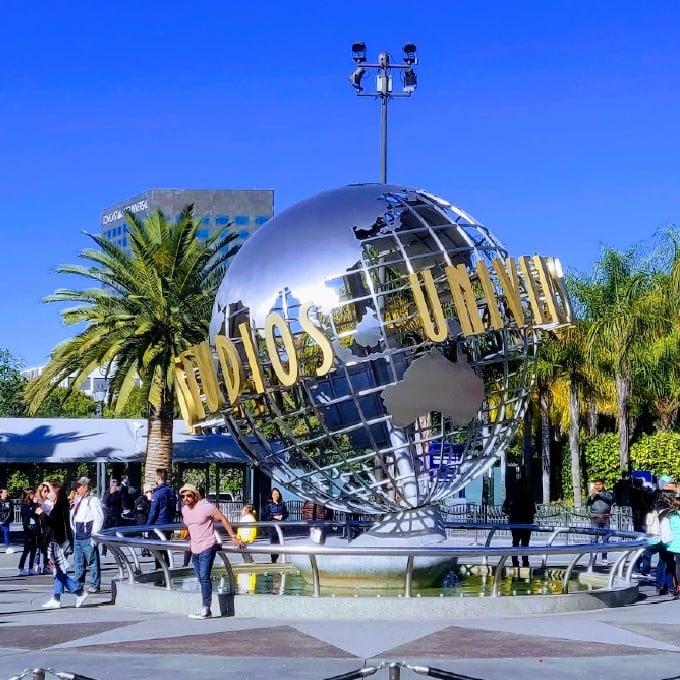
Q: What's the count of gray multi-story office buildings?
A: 1